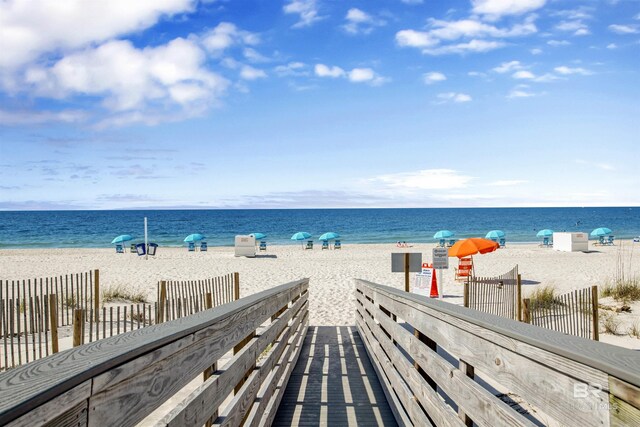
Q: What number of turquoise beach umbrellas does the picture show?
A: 9